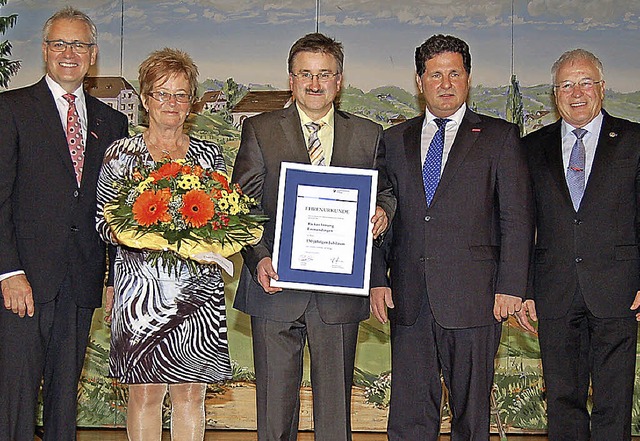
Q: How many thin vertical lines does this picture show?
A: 3